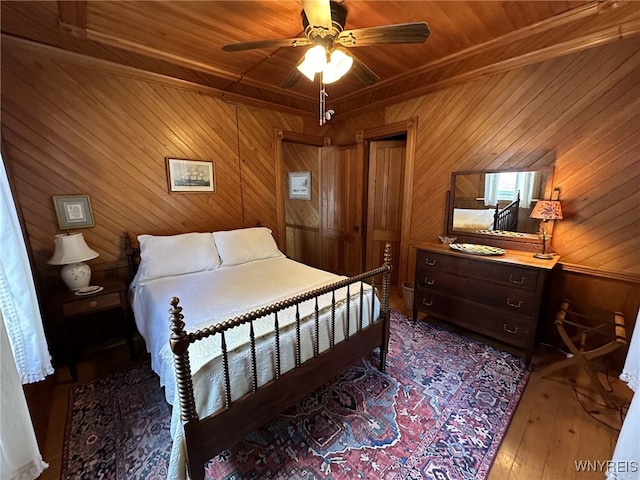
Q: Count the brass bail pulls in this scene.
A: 6